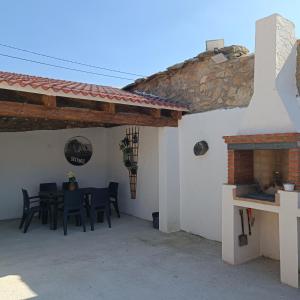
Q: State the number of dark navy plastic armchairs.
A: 6